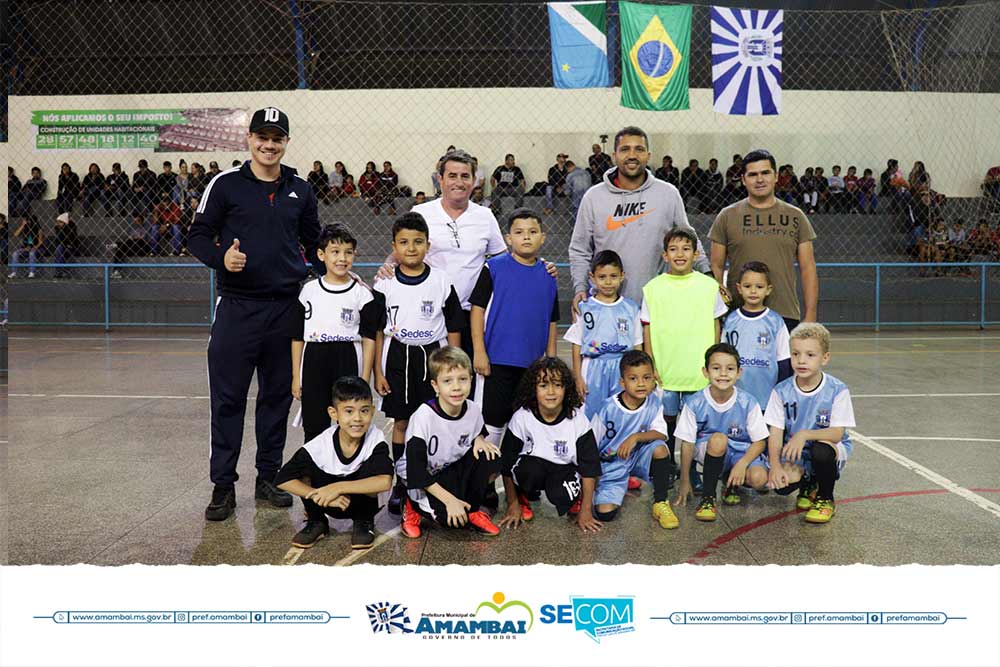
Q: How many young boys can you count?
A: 12